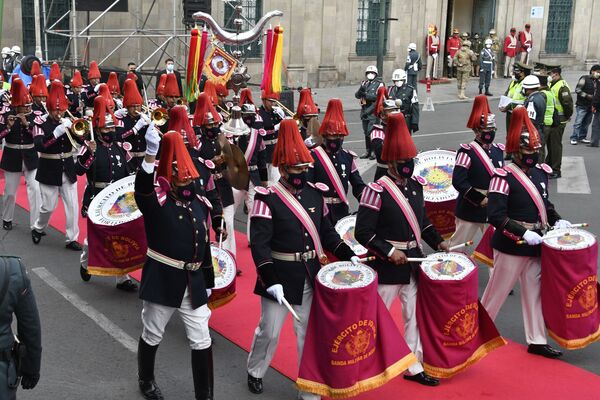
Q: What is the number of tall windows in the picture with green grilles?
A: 4